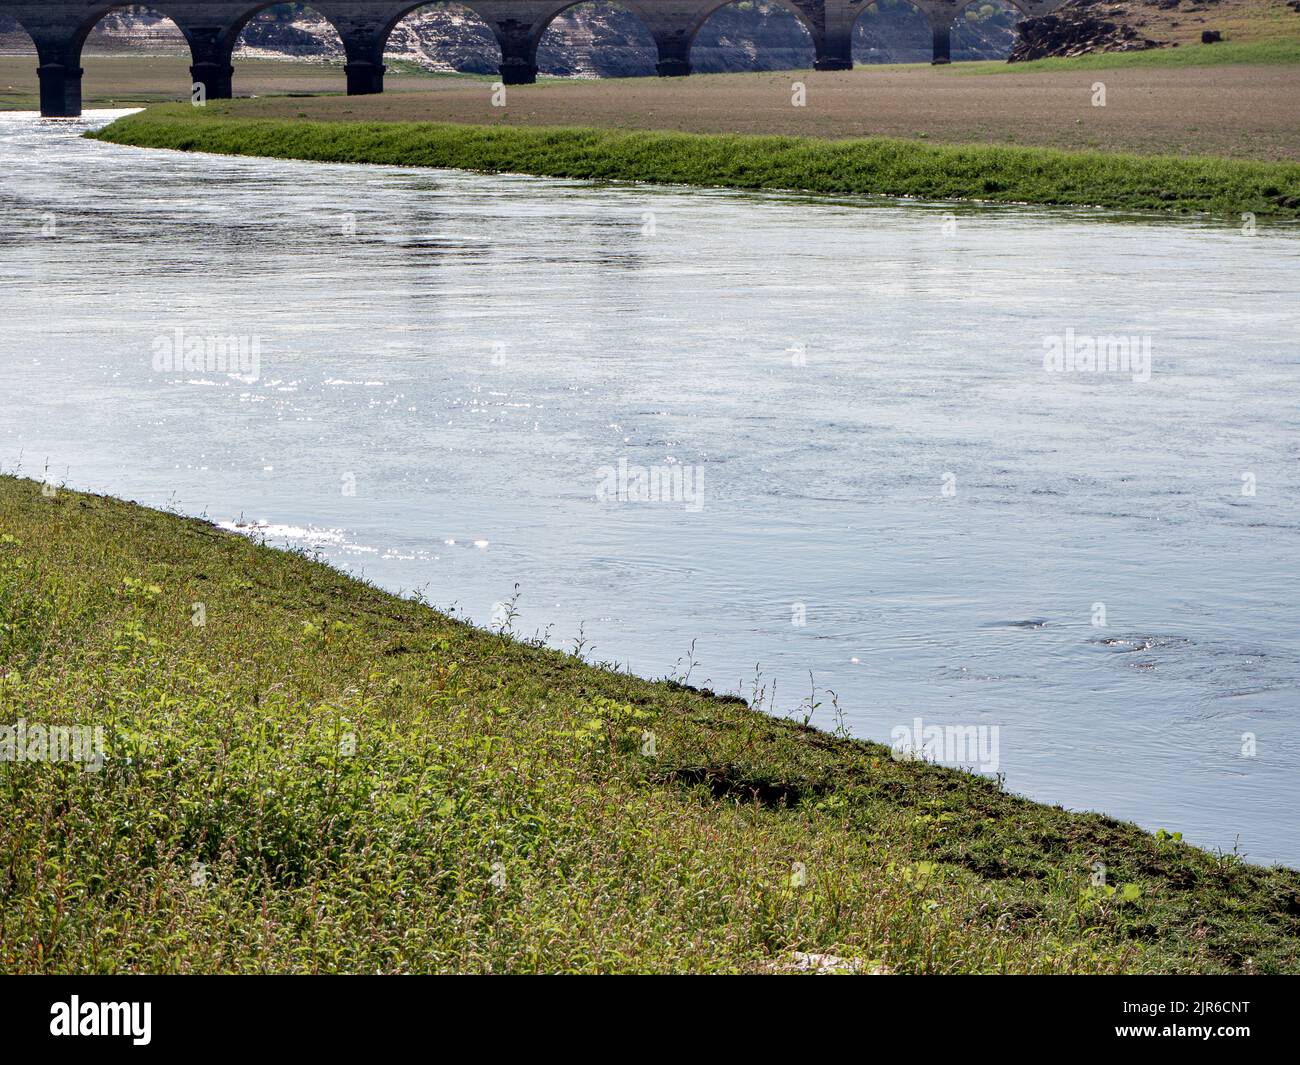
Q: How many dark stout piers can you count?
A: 7